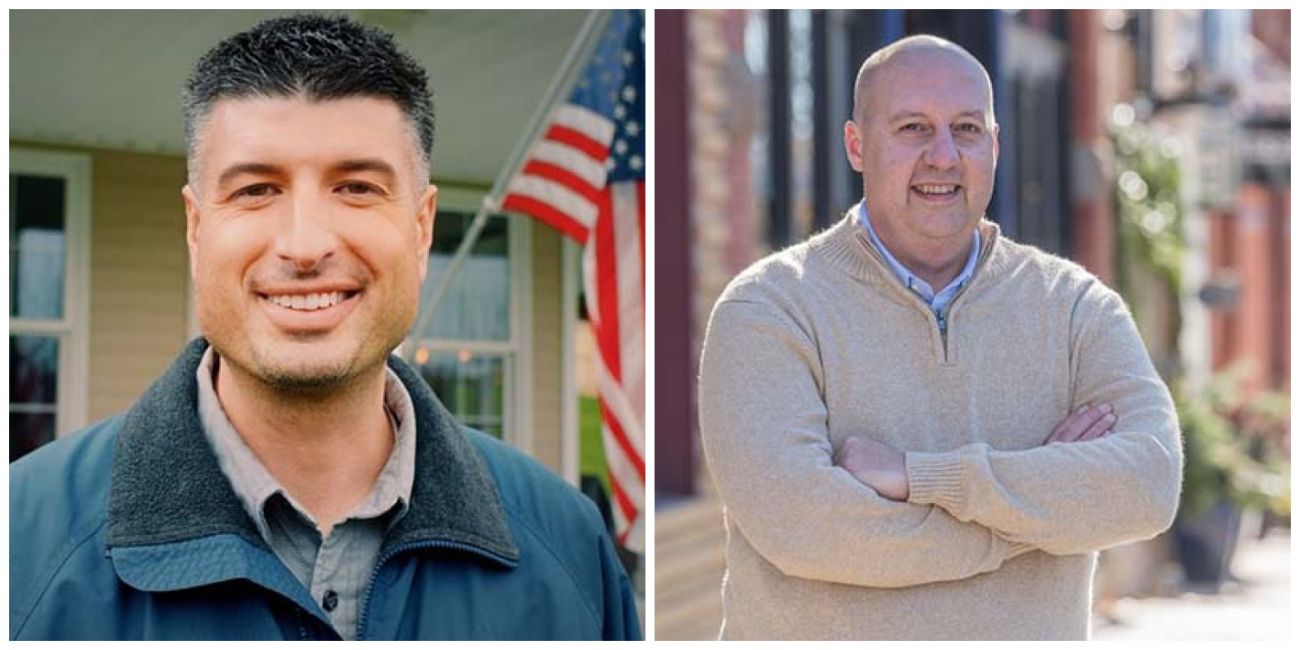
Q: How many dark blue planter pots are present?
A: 1